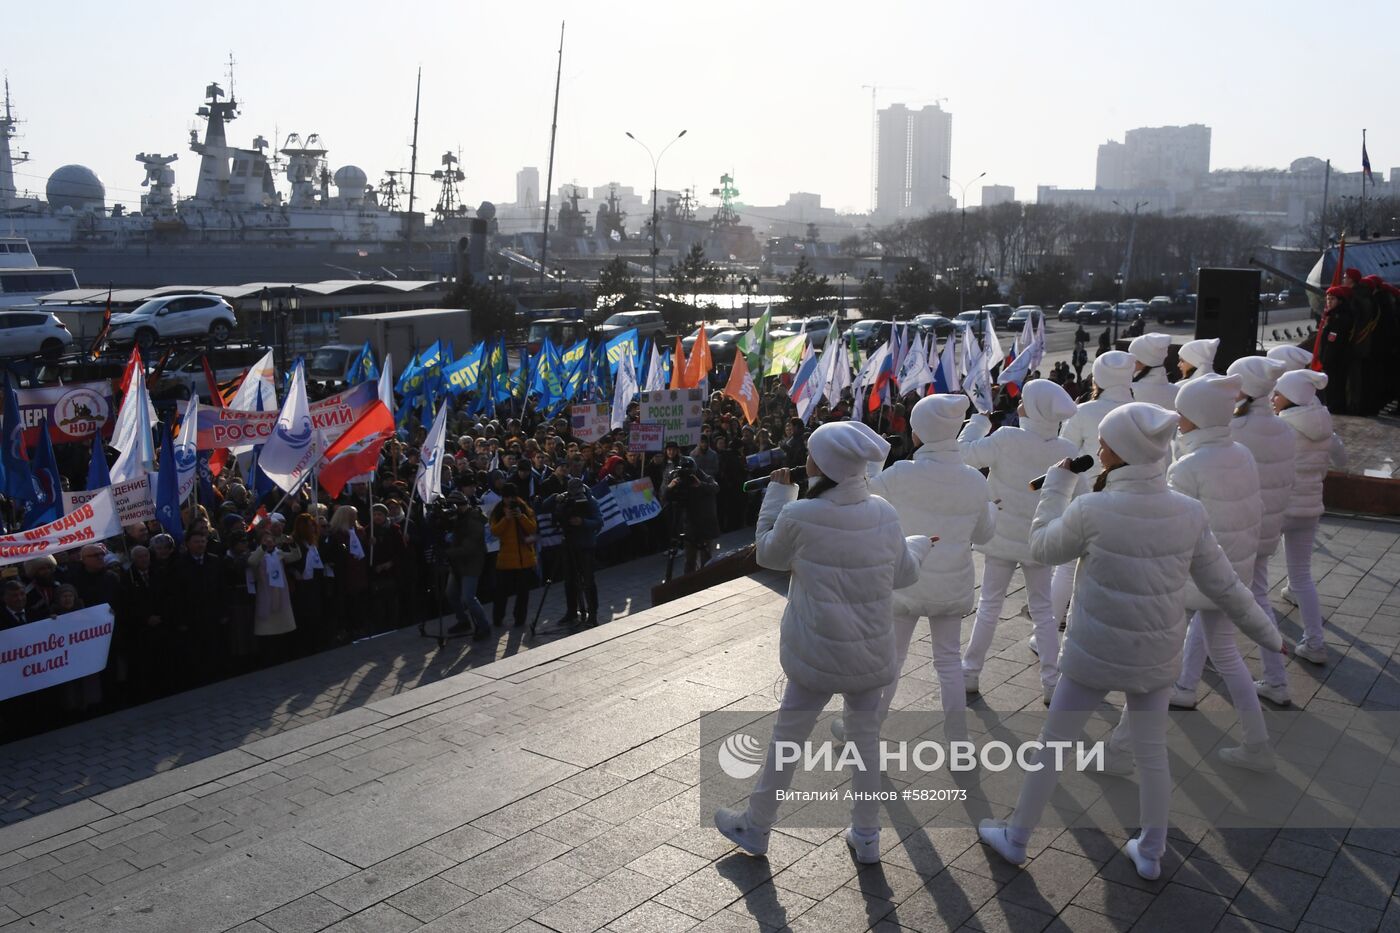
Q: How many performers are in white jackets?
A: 11